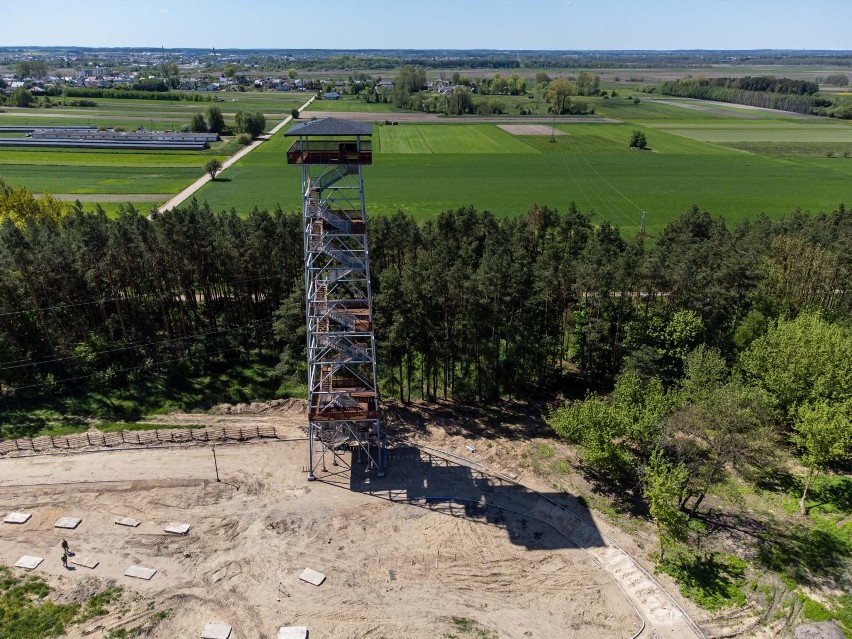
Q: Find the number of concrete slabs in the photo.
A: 10